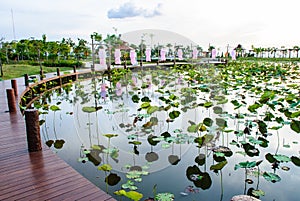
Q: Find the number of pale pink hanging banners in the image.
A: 9